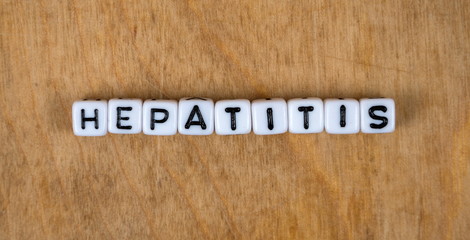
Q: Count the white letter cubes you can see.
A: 9